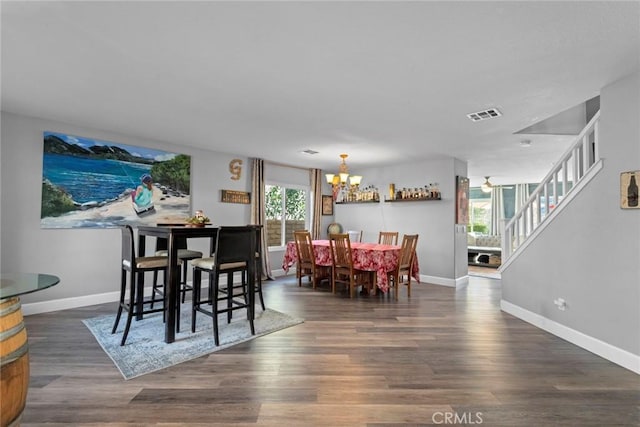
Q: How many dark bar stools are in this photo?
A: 4